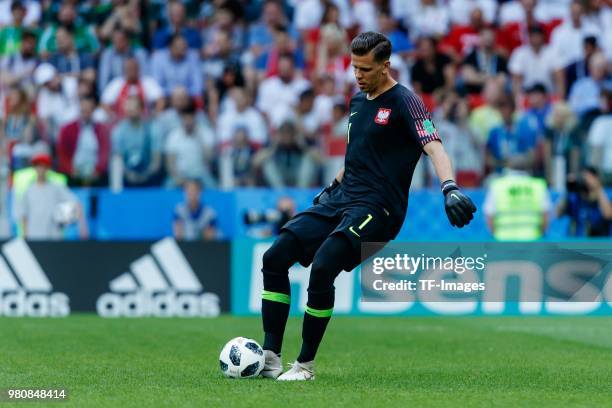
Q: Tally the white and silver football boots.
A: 2